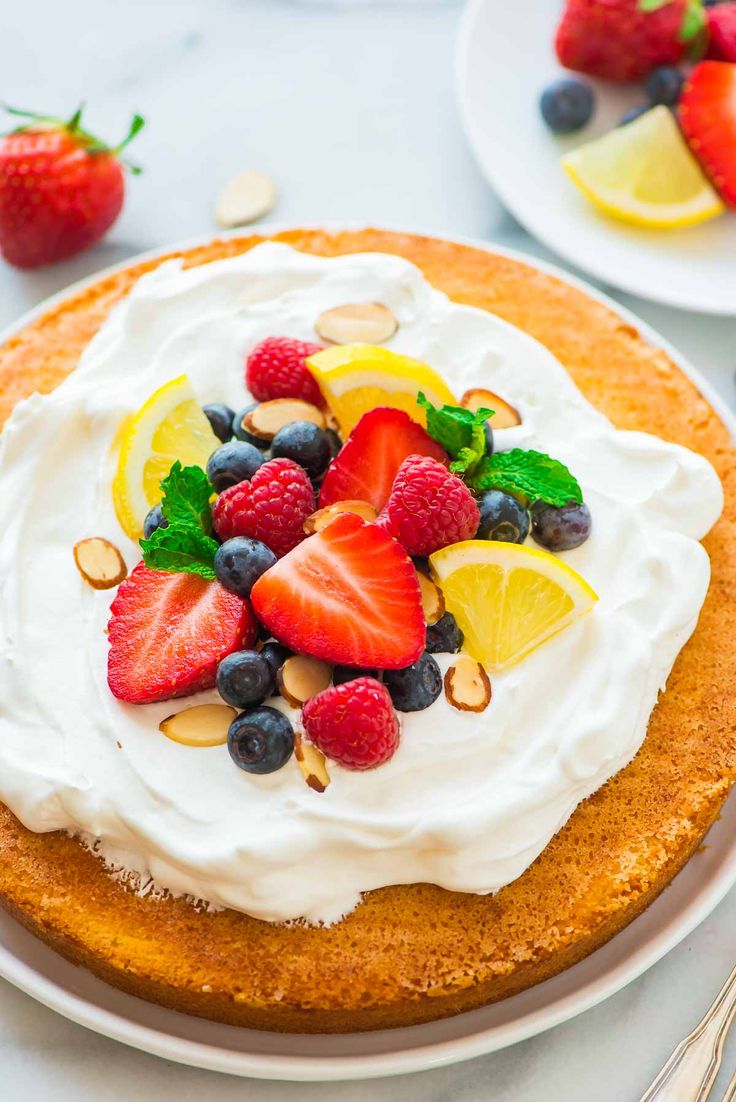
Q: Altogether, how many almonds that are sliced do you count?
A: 11